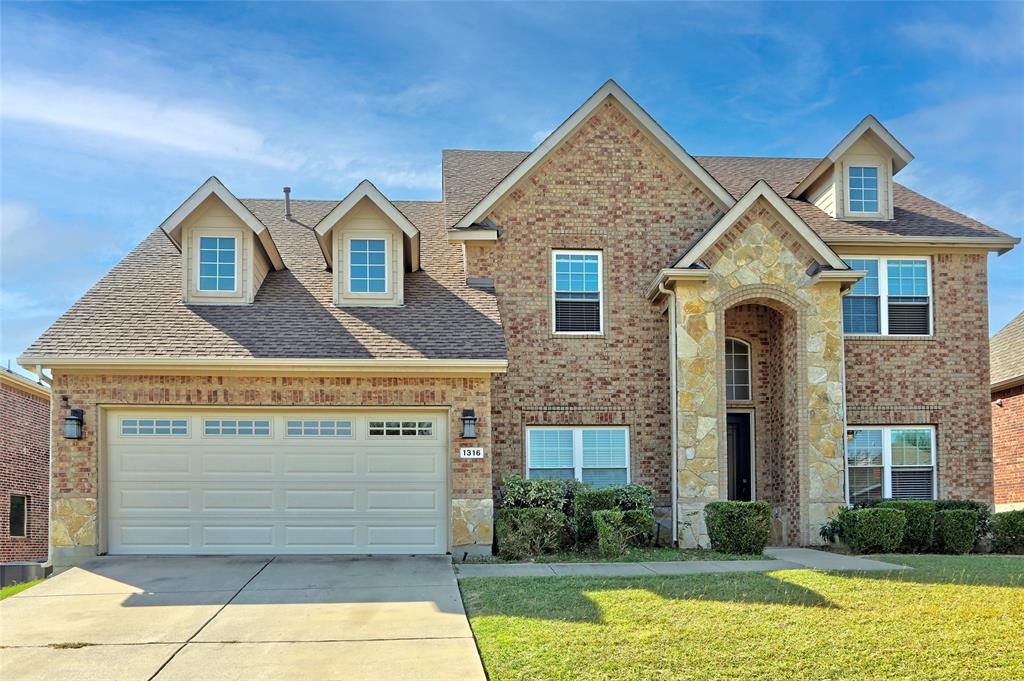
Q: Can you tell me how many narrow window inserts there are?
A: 4